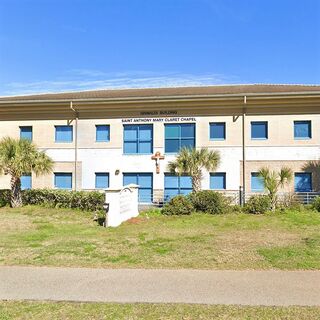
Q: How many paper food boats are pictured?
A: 0